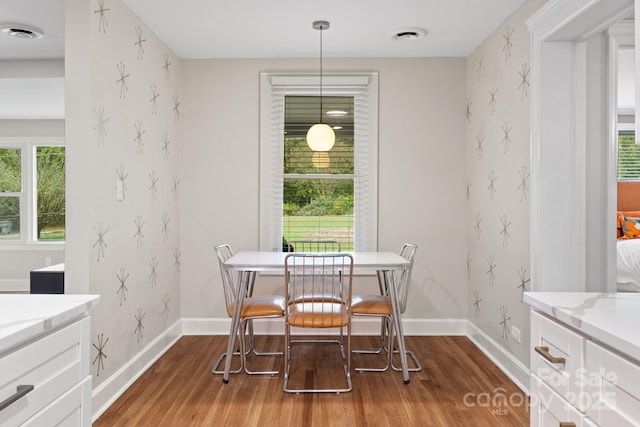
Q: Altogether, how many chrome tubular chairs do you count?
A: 4